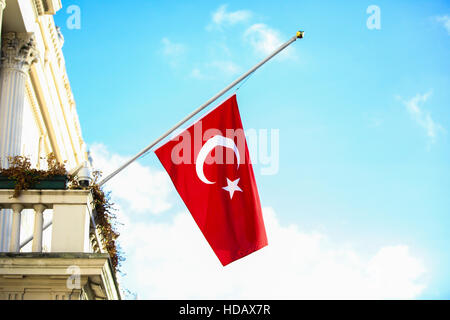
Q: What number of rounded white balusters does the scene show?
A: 2